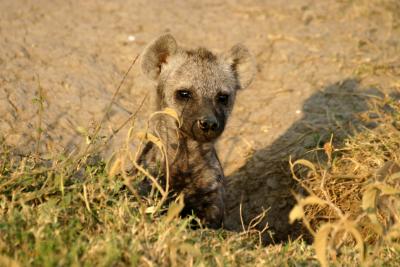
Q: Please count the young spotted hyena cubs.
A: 1